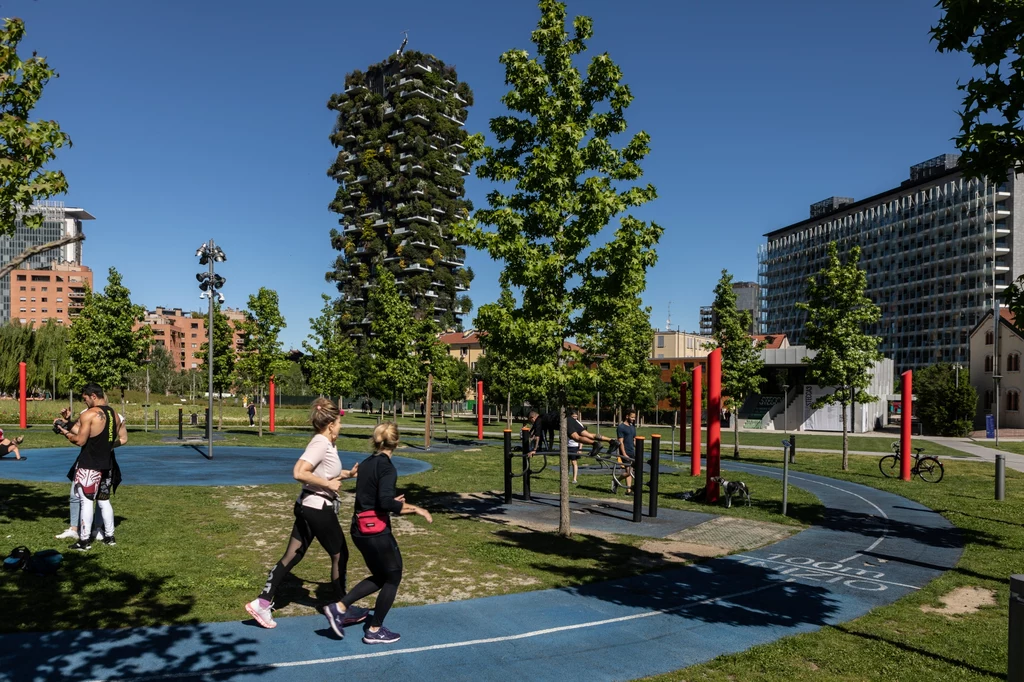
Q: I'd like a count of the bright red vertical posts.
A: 7